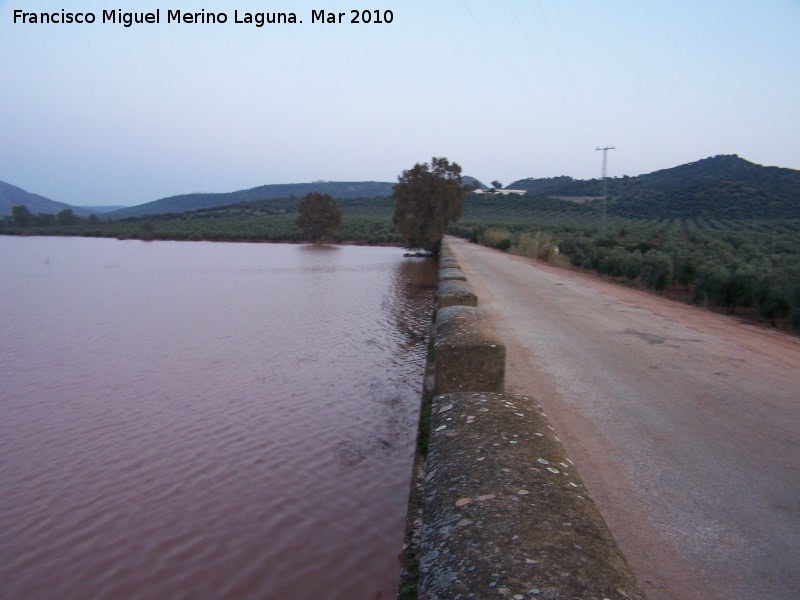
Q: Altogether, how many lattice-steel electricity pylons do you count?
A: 1